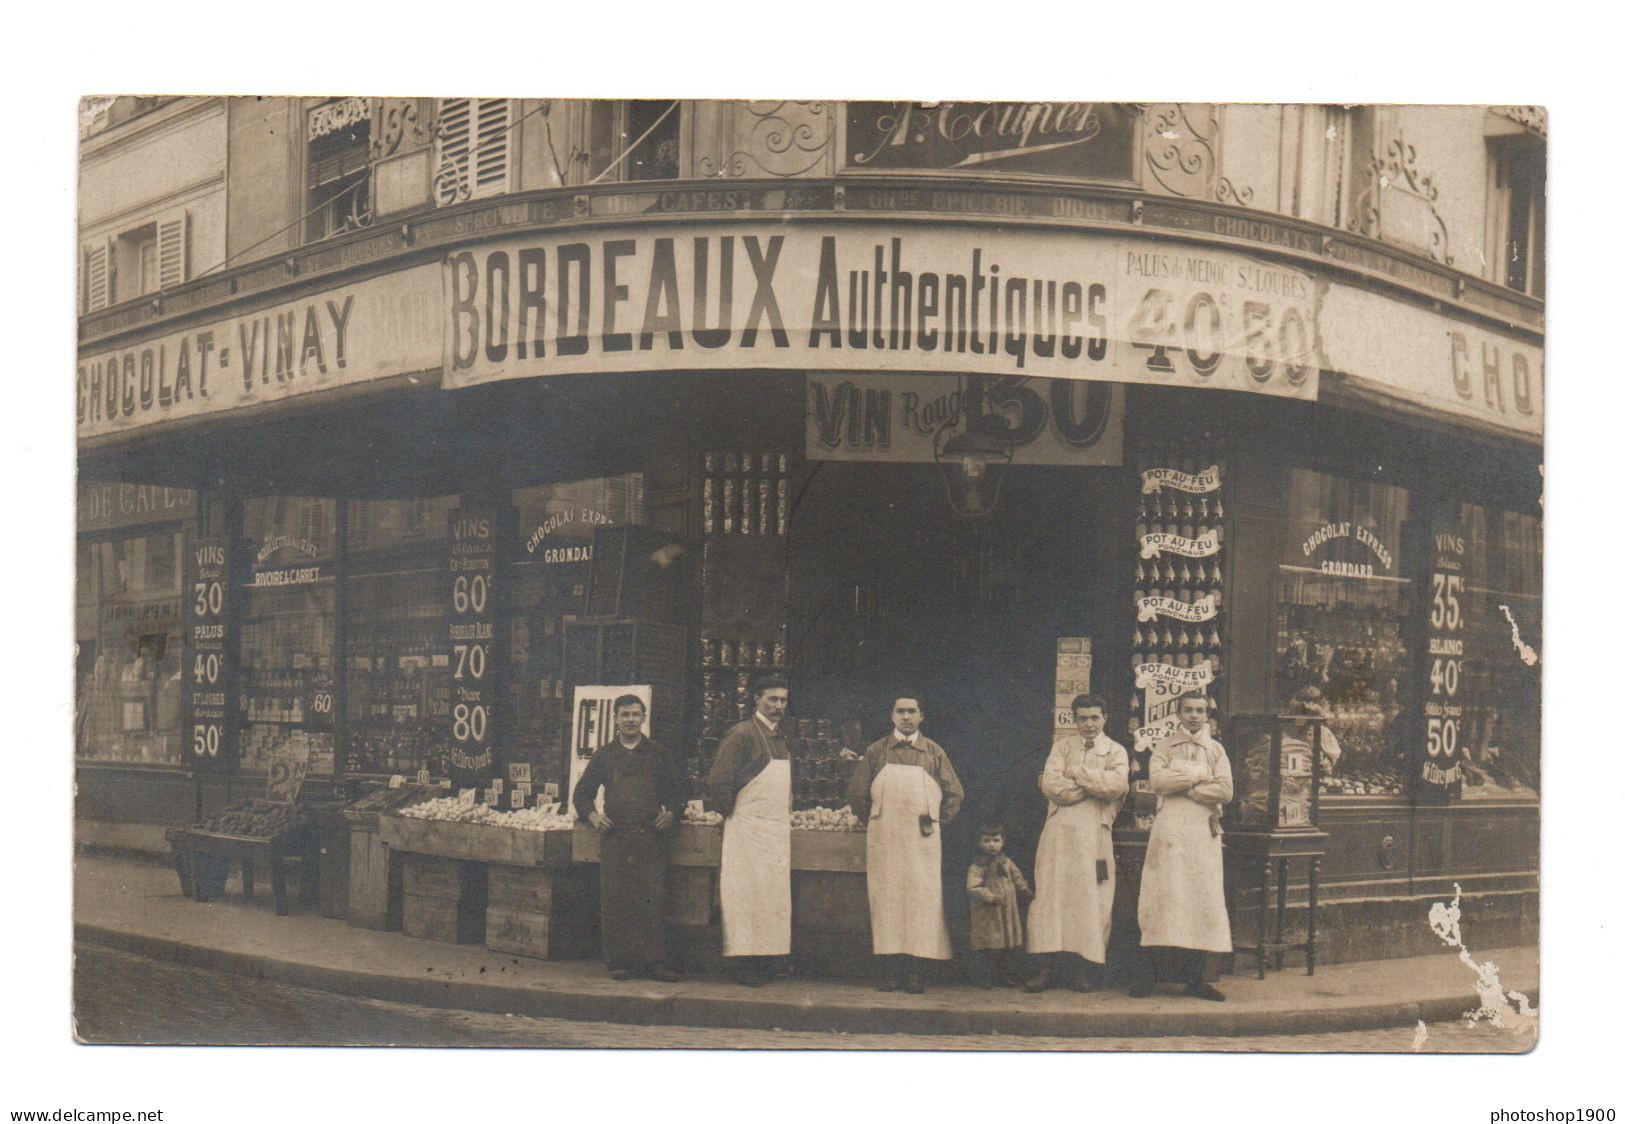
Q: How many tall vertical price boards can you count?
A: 3